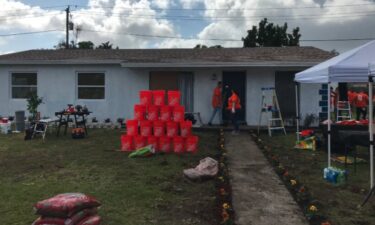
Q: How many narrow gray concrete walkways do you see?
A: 1